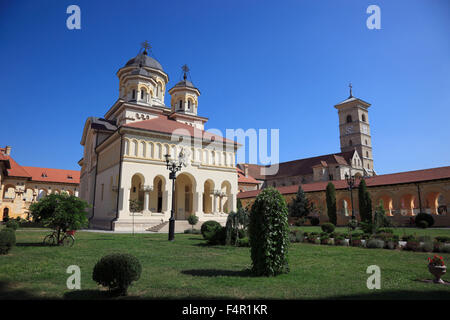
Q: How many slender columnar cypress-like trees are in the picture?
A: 2